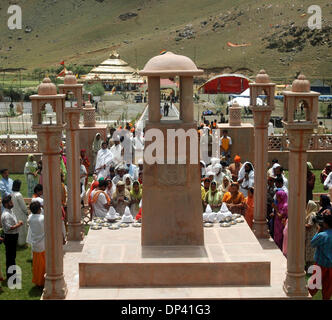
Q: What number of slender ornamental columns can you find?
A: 4